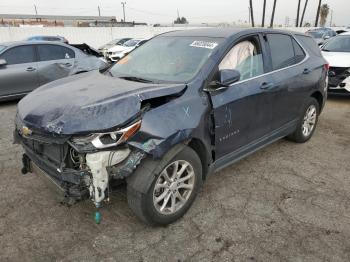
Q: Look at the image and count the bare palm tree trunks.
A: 6